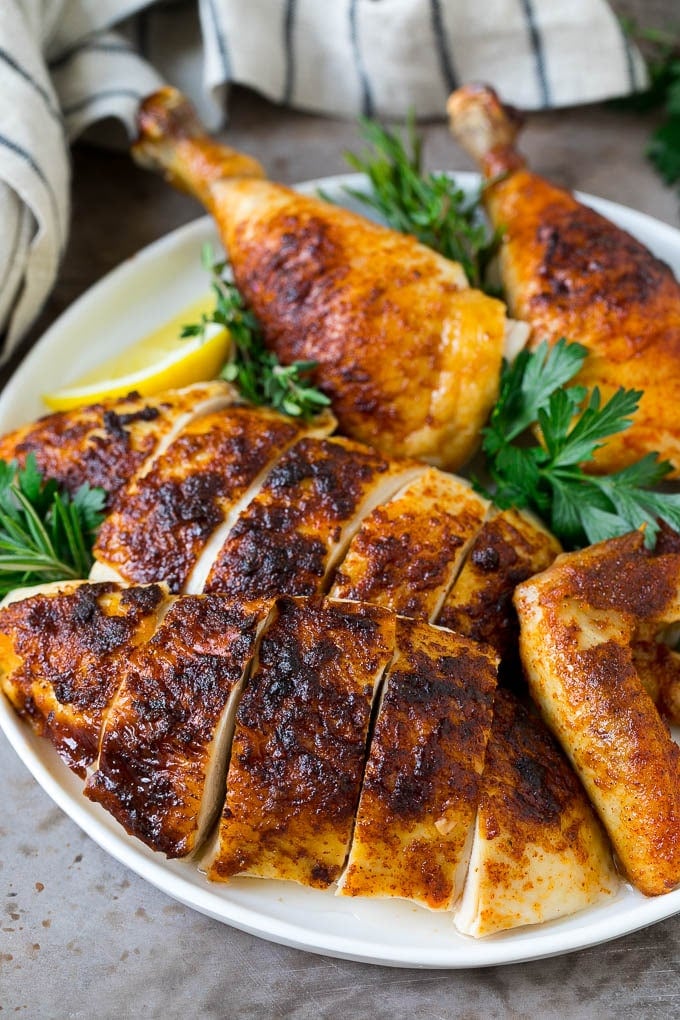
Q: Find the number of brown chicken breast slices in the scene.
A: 10